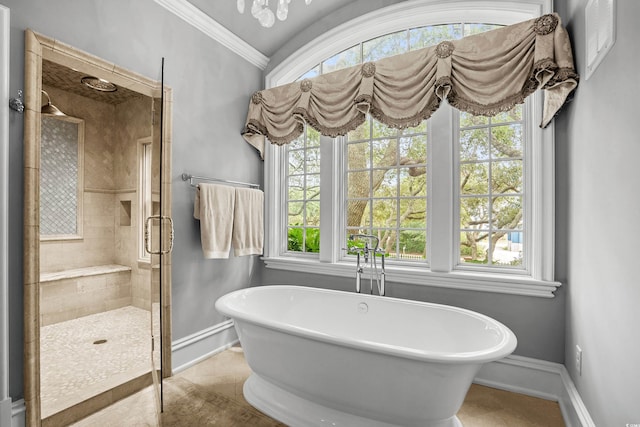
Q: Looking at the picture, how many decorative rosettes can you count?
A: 5